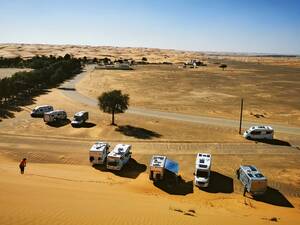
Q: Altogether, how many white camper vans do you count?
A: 9